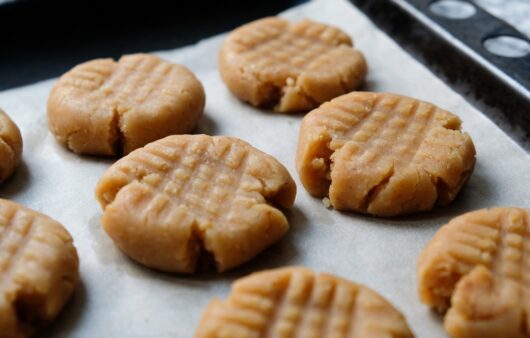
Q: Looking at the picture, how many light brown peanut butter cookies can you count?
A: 8